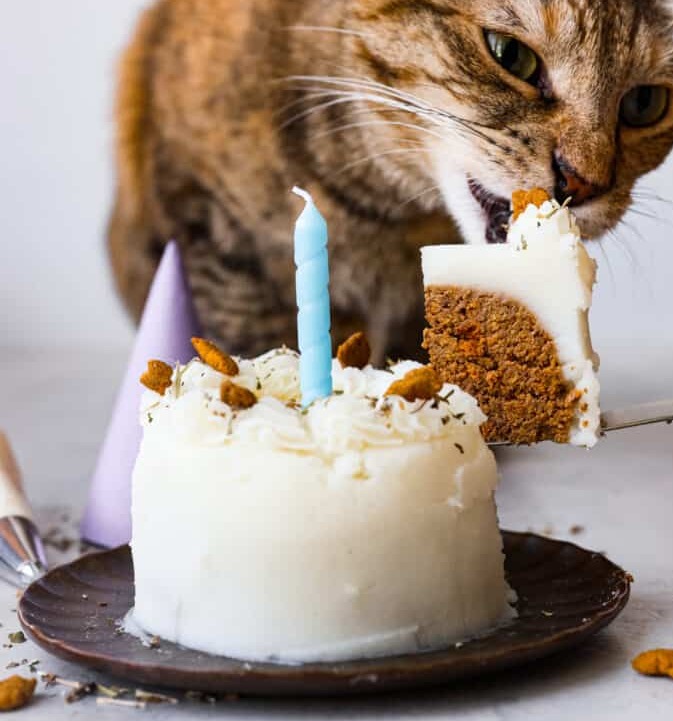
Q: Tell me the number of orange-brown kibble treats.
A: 8